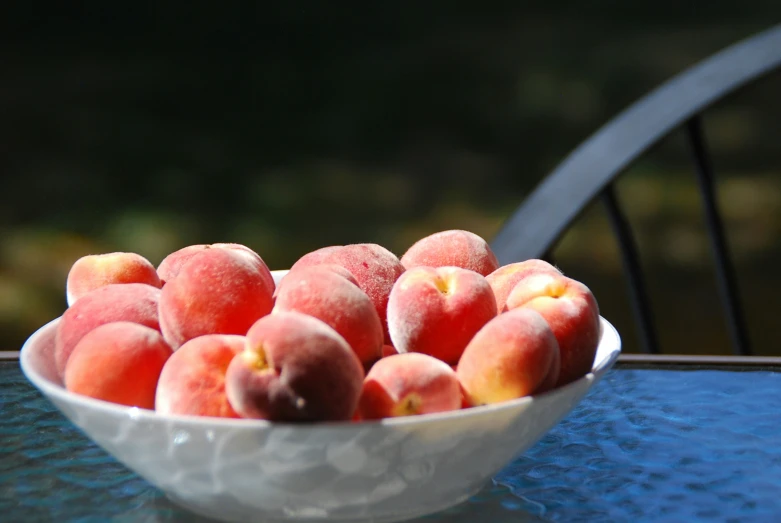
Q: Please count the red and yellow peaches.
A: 15